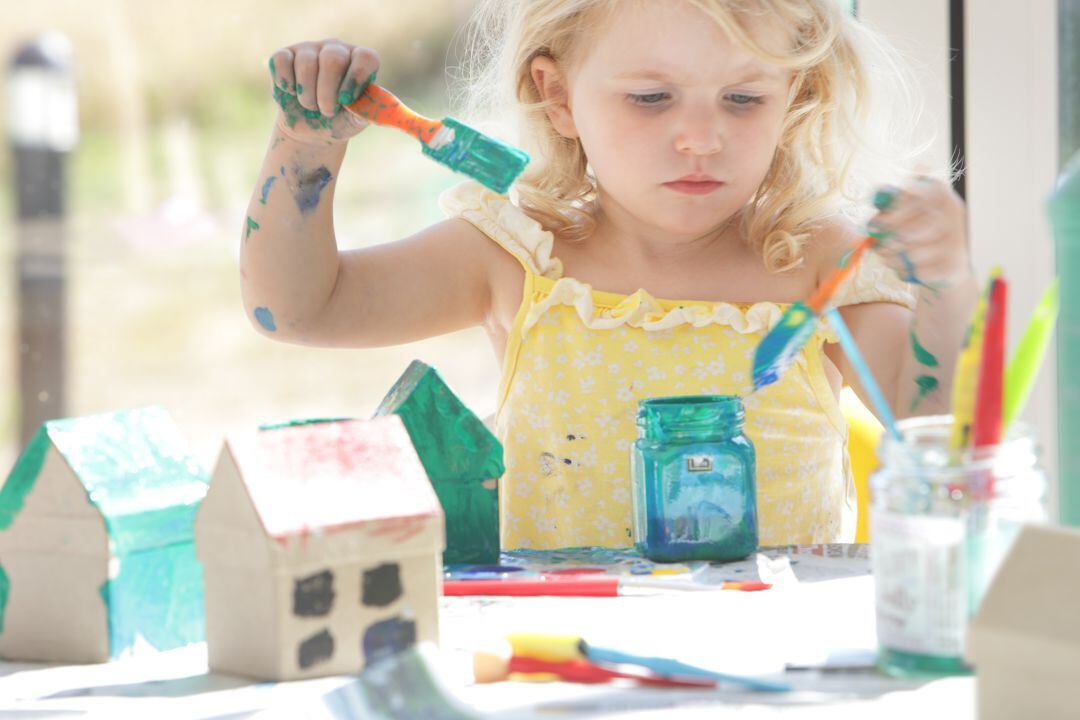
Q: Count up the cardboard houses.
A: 4